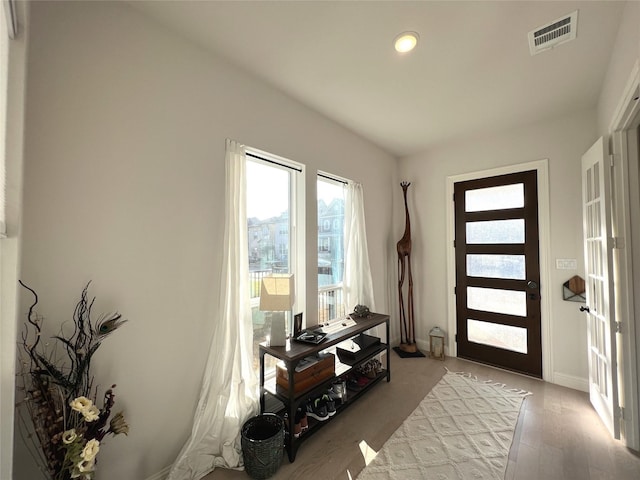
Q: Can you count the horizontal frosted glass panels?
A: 5